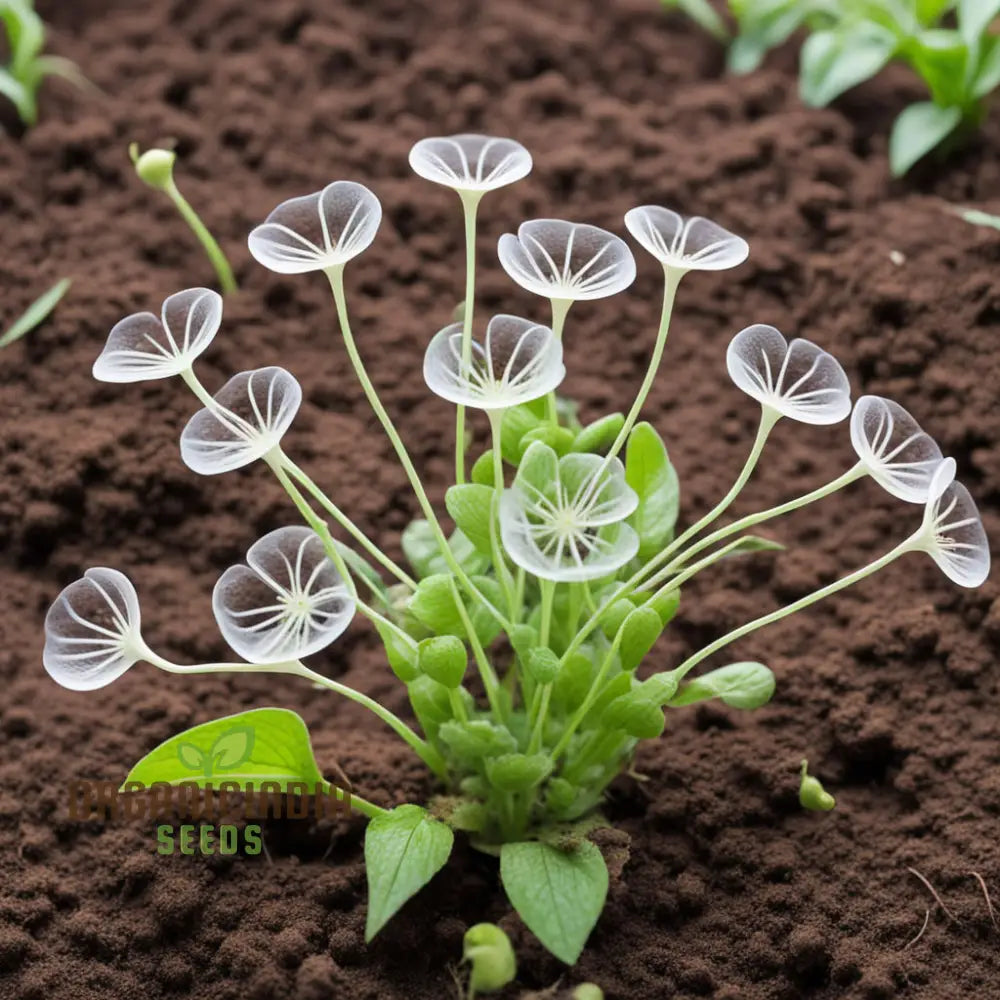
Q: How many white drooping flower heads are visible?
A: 13